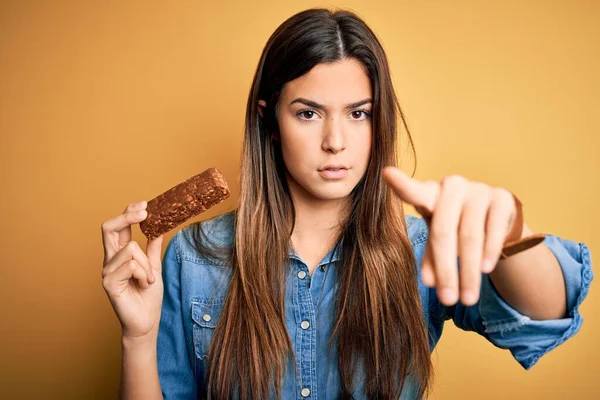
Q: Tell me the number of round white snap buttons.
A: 4